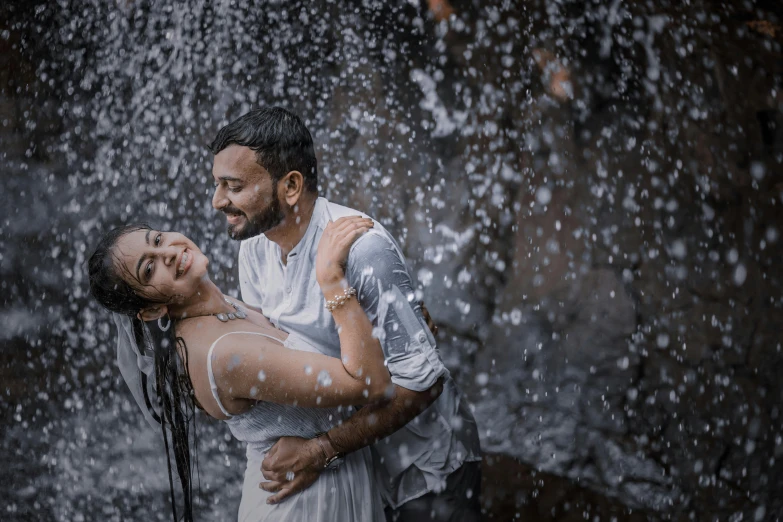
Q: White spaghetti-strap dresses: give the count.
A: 1